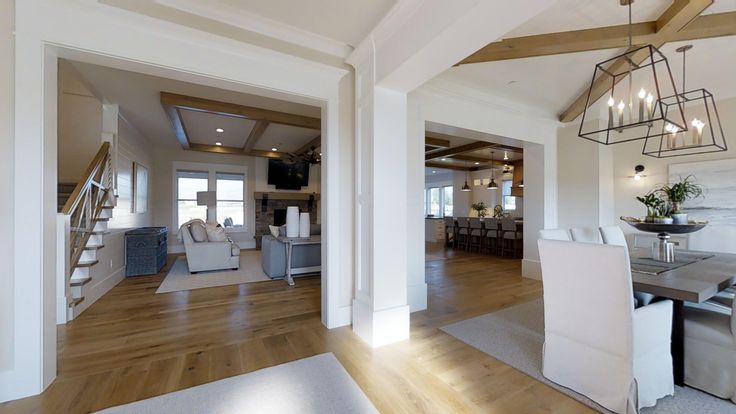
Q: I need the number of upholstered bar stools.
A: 5